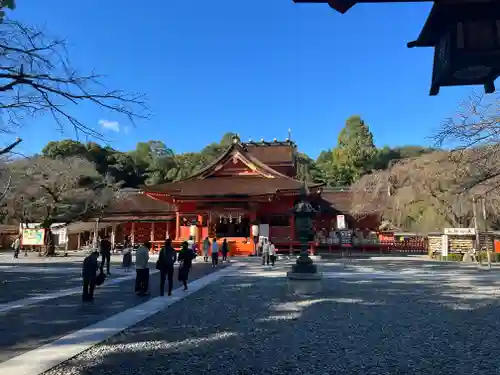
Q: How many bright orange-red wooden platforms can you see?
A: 1